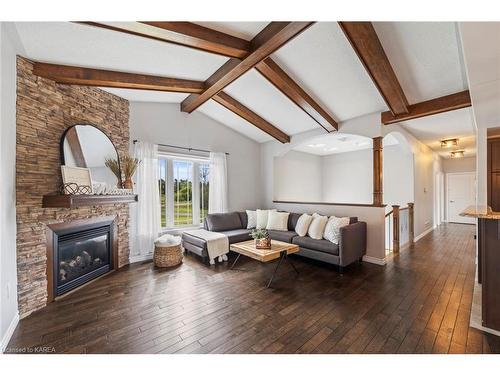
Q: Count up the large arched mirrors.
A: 1